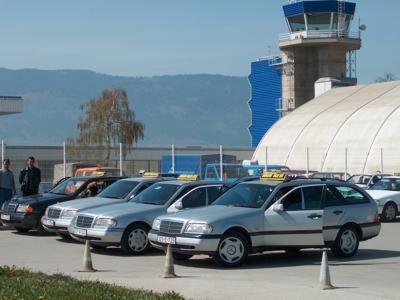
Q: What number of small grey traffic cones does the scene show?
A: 3